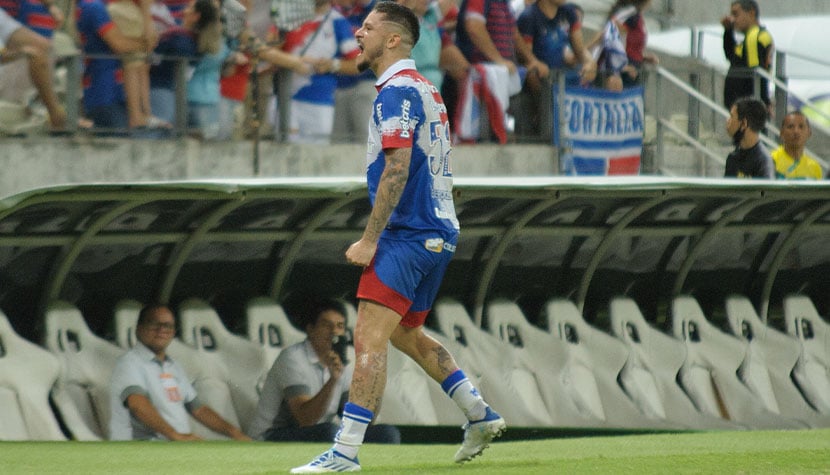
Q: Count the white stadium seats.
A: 14